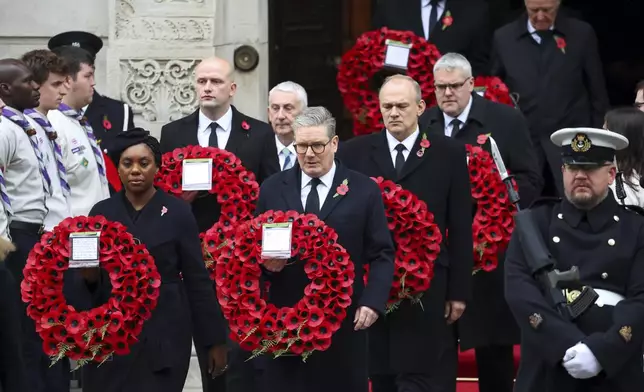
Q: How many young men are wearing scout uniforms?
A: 3